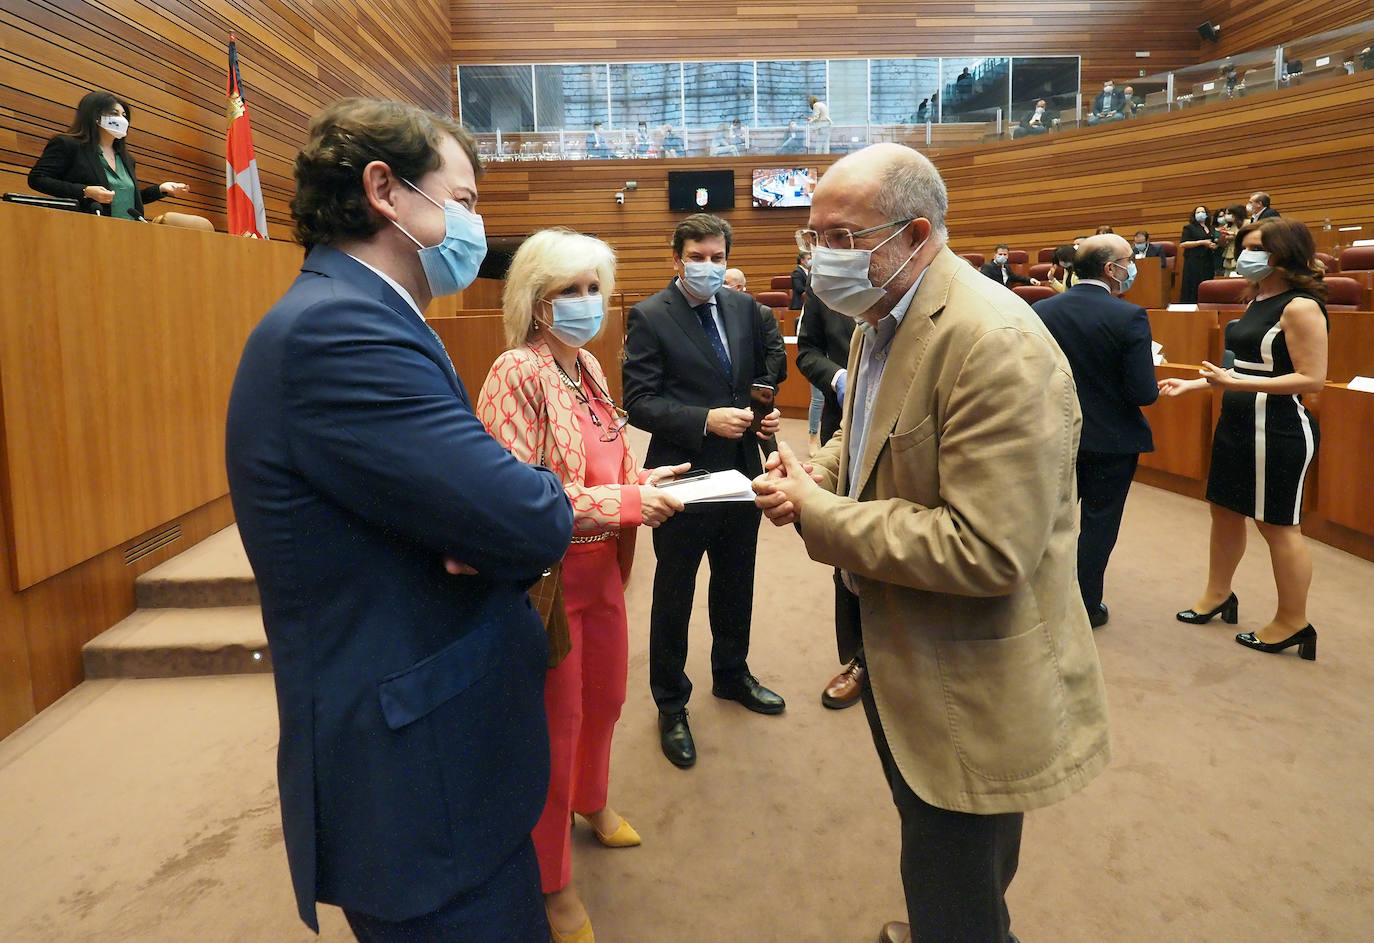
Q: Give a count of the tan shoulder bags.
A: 1